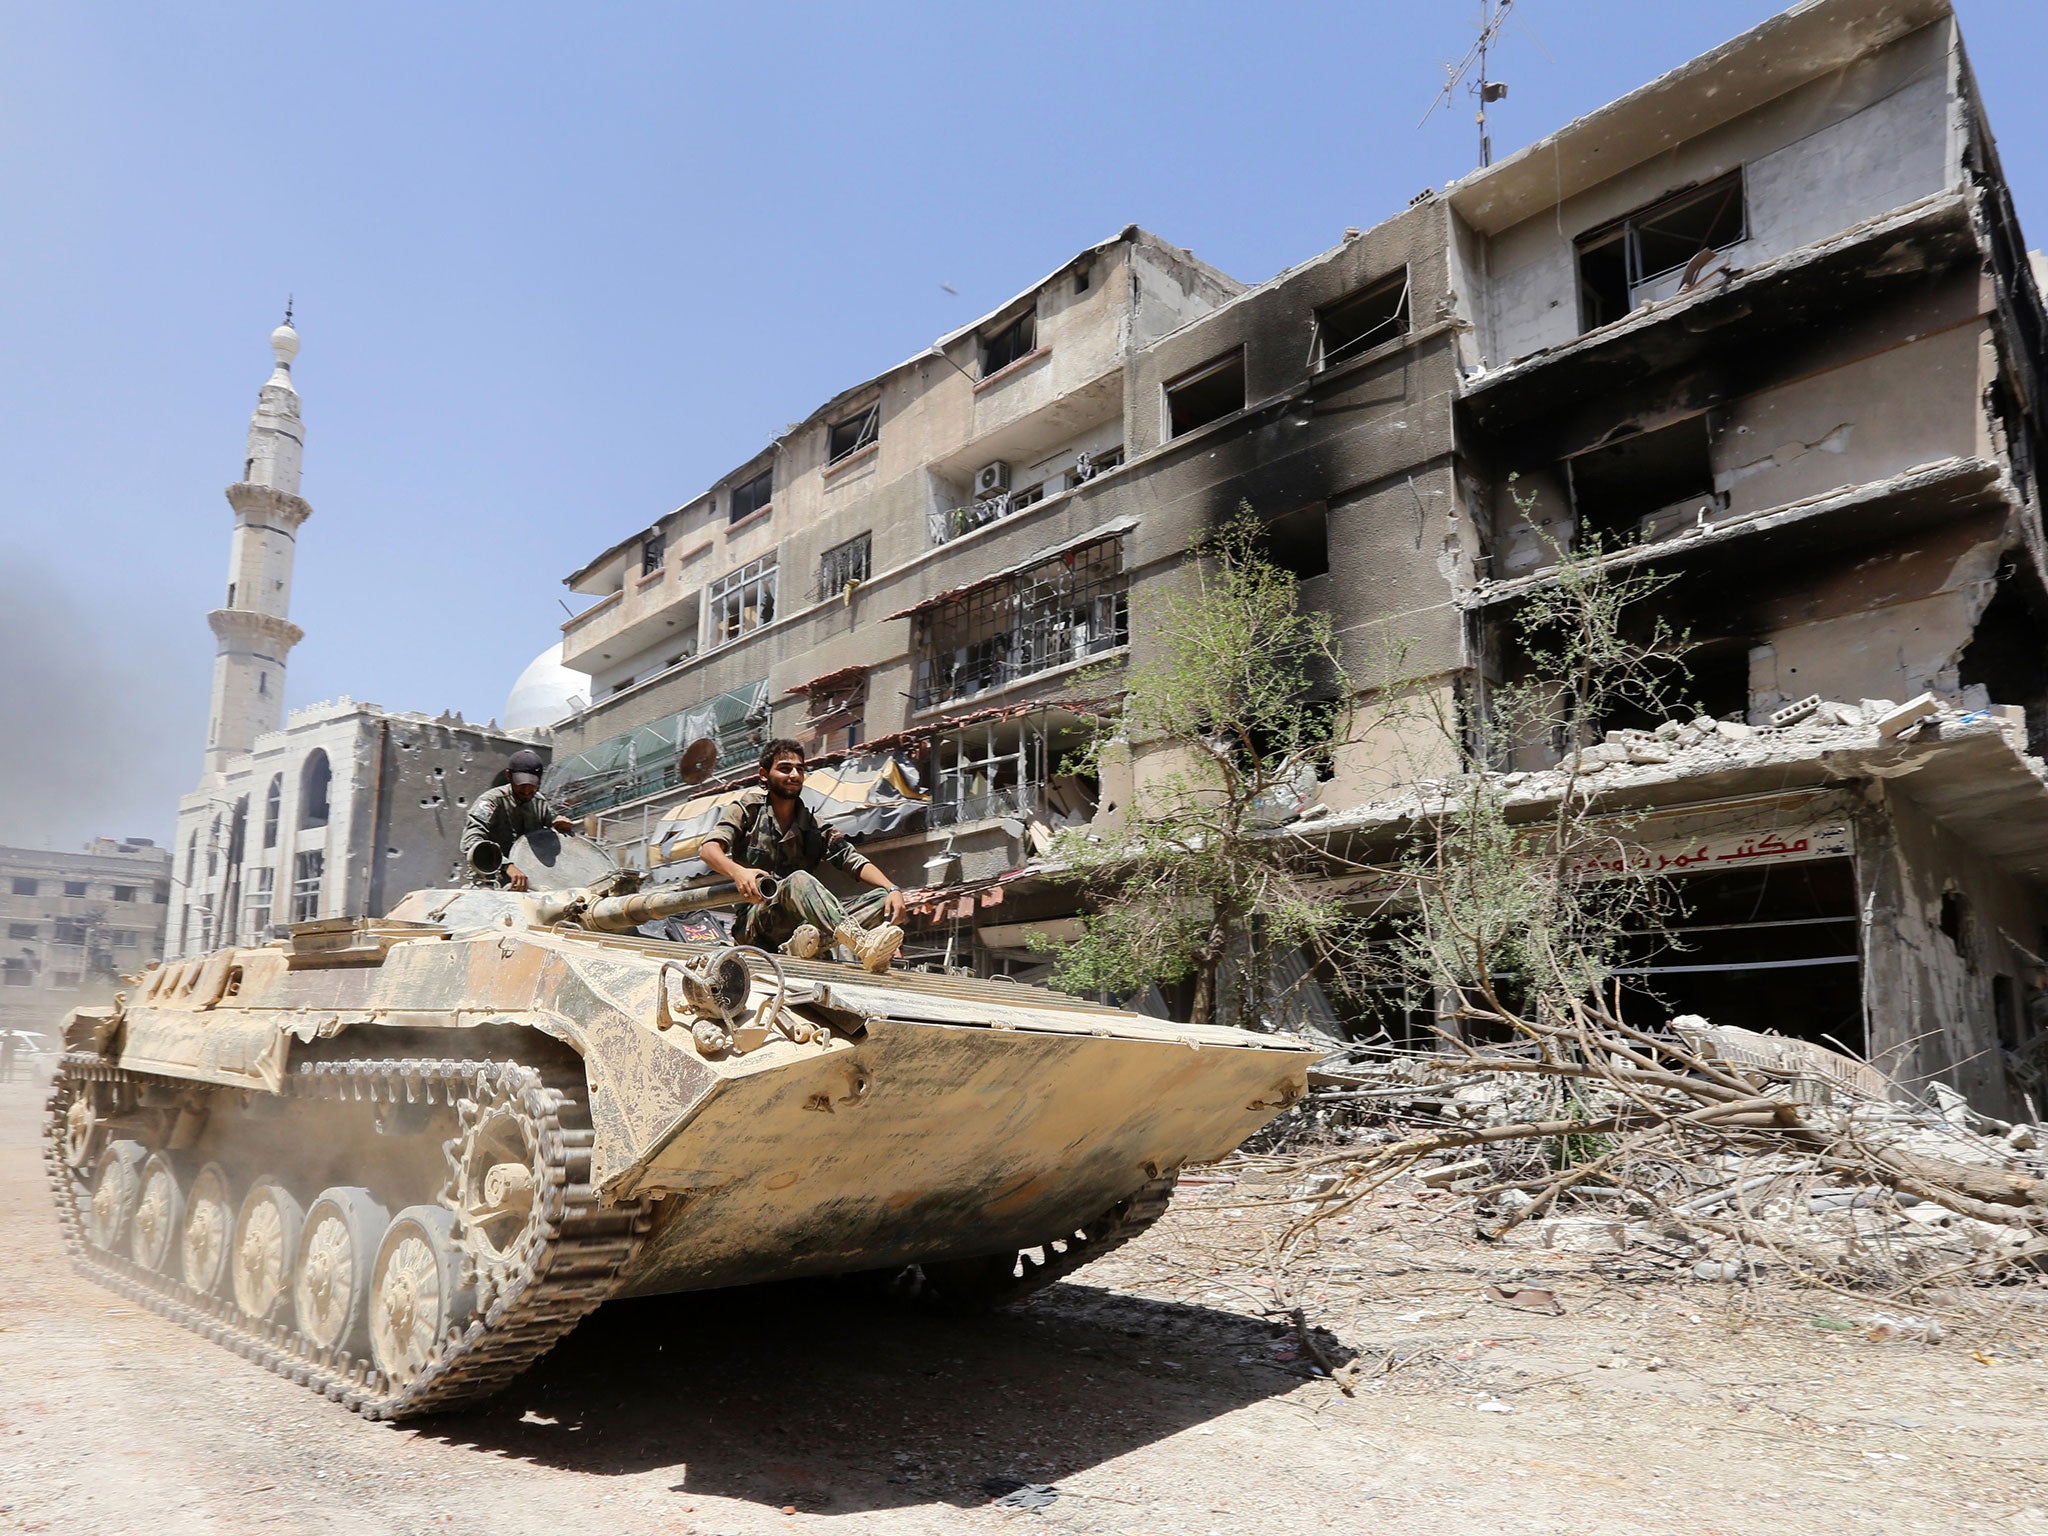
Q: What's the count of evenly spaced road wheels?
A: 6